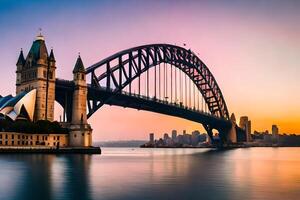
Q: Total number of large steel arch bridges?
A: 1